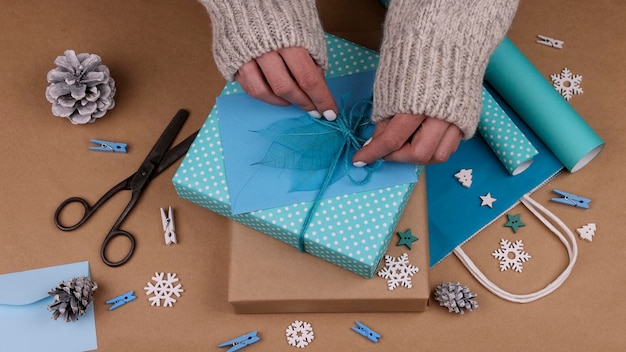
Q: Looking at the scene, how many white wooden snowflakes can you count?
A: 5